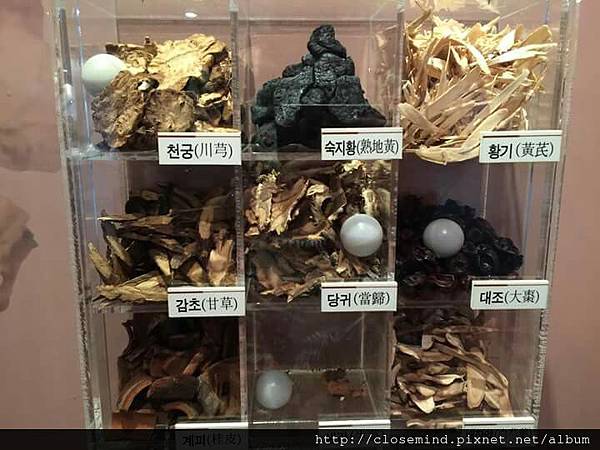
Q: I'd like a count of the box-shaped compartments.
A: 9